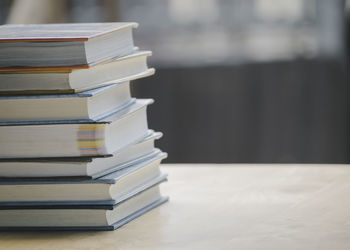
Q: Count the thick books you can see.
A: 7